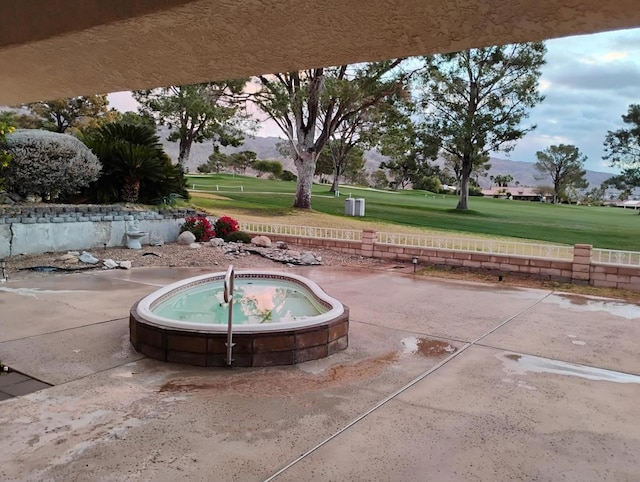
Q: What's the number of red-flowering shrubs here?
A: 2